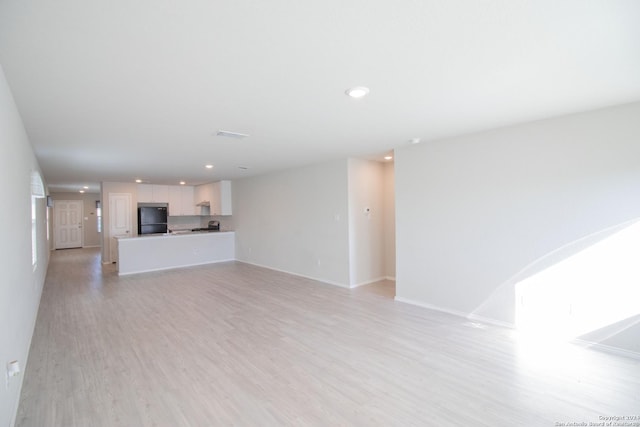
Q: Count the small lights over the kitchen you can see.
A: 3